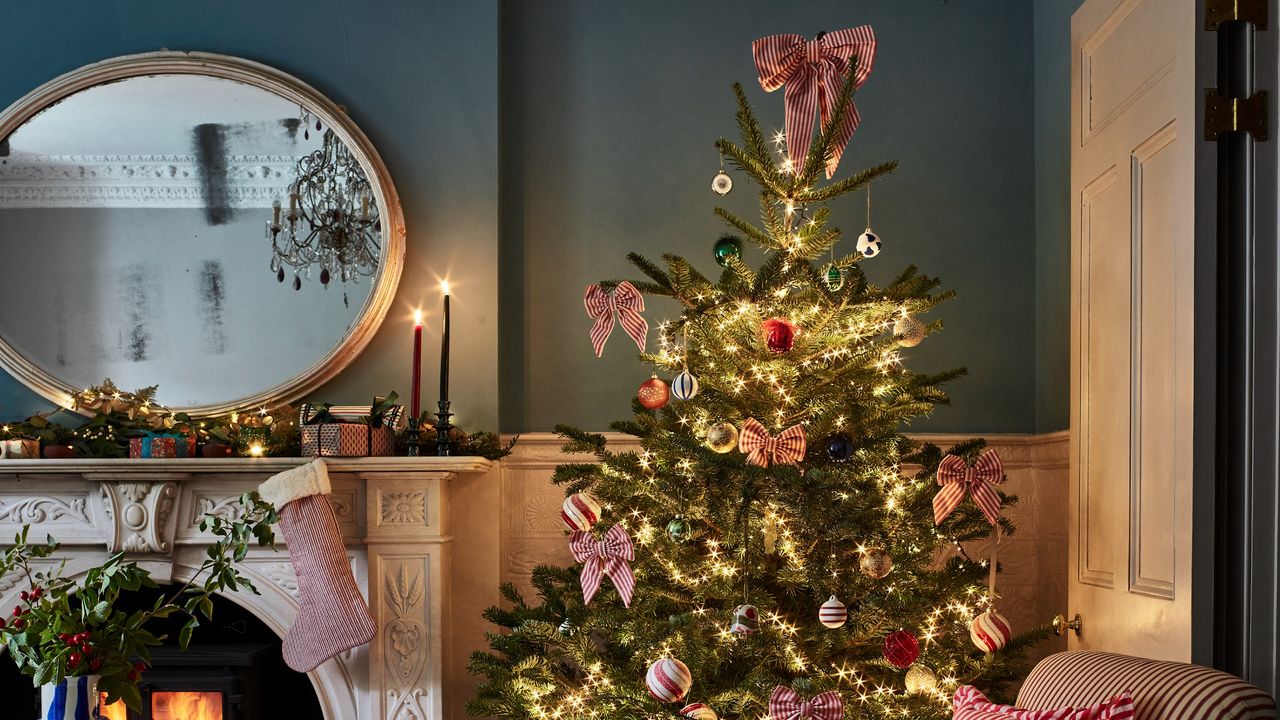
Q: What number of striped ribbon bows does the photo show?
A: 6